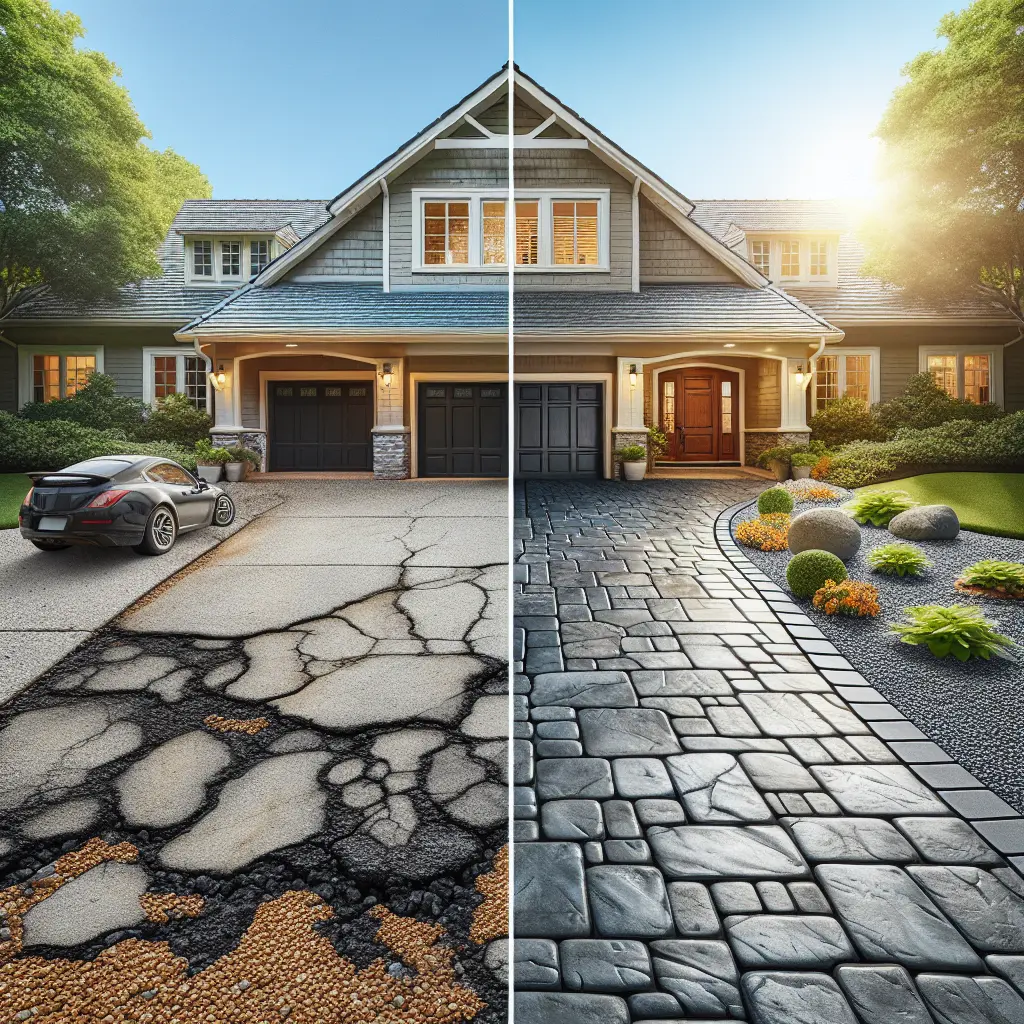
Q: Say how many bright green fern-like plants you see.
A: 4